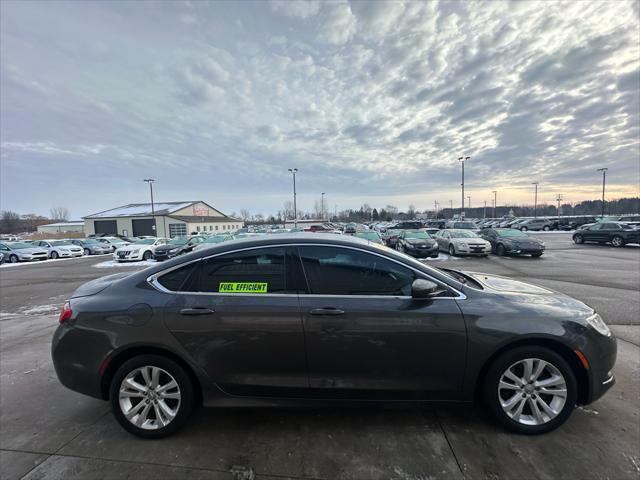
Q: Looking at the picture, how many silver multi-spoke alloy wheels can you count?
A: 2